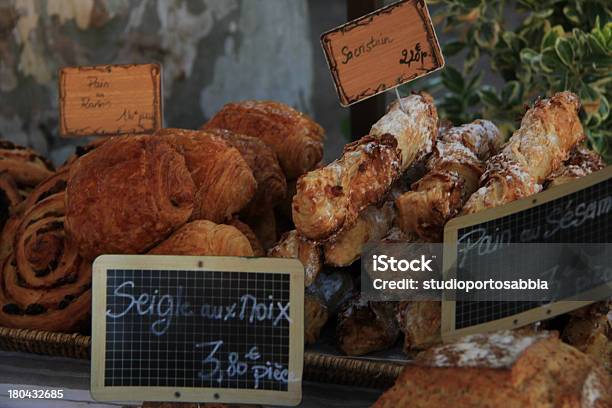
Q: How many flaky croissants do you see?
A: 5